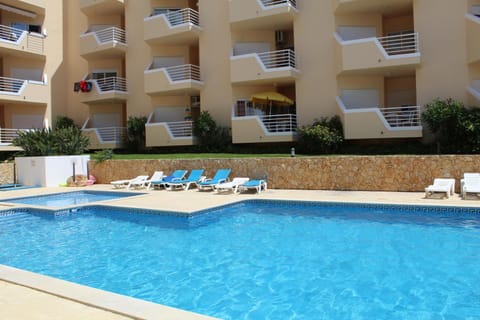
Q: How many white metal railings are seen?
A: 14